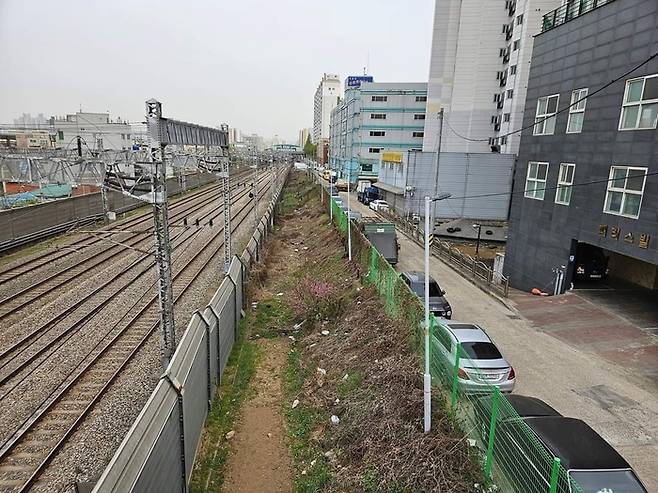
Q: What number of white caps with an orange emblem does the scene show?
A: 0